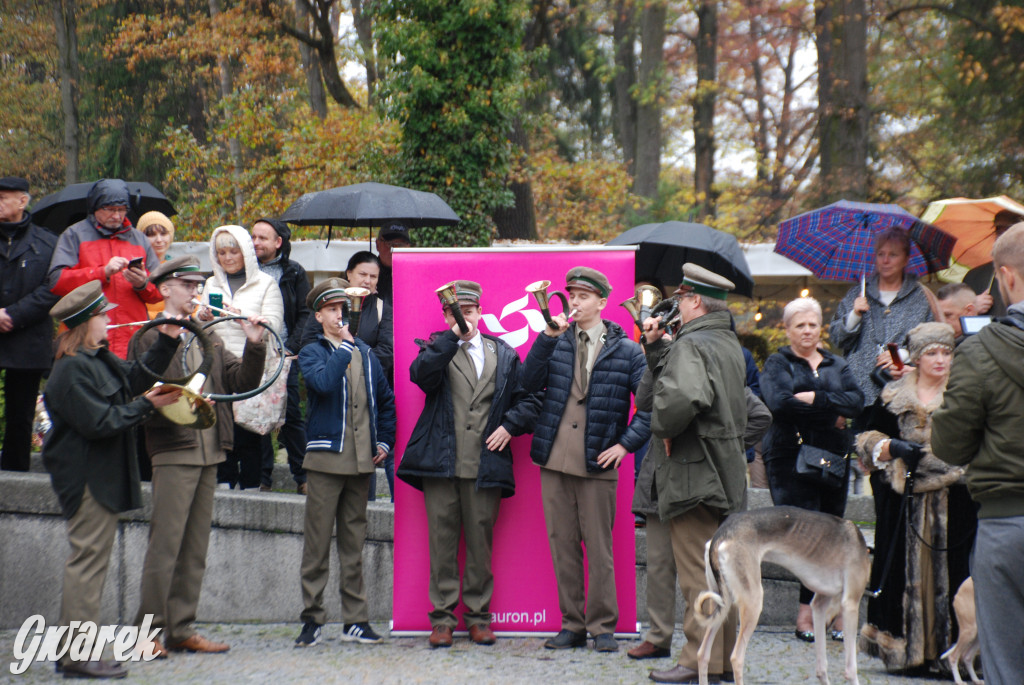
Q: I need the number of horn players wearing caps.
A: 6